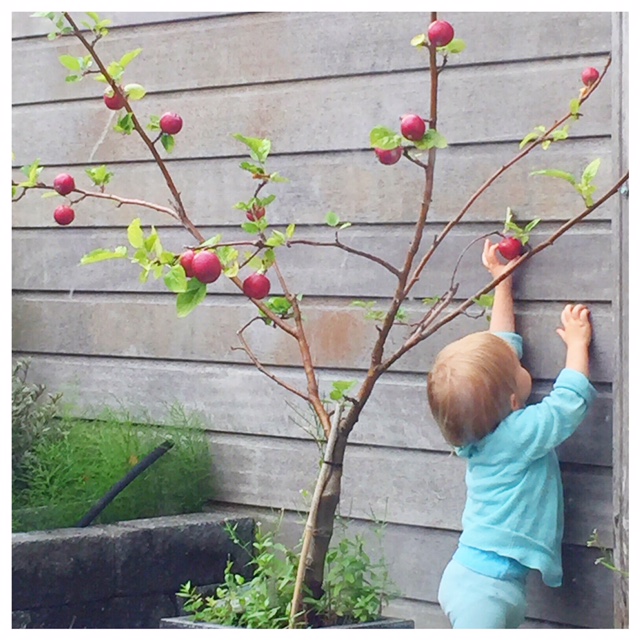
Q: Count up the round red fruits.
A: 13